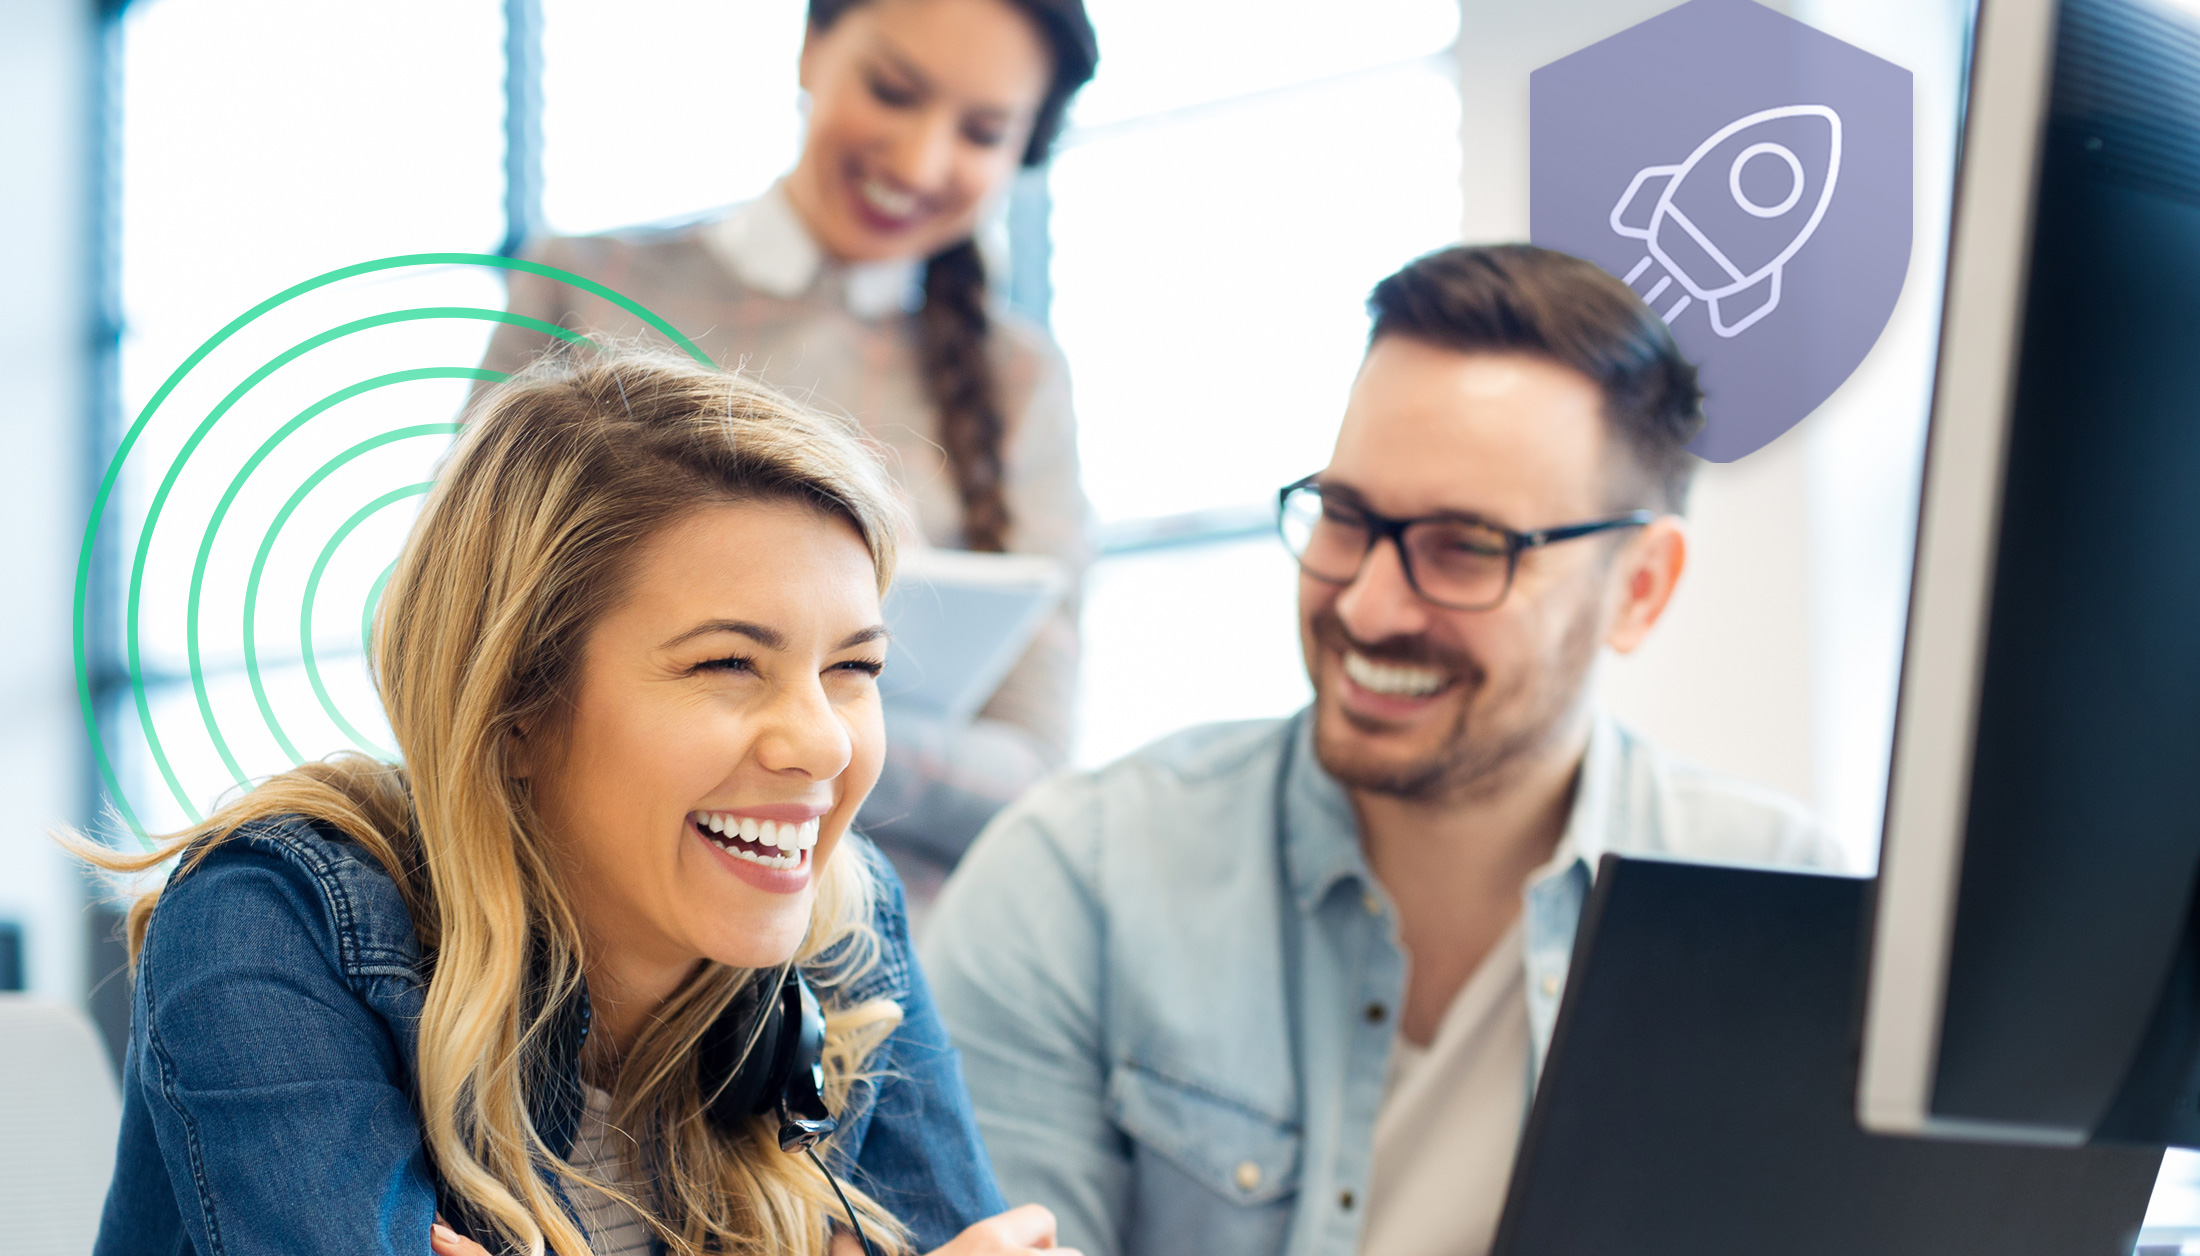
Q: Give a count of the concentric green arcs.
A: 6